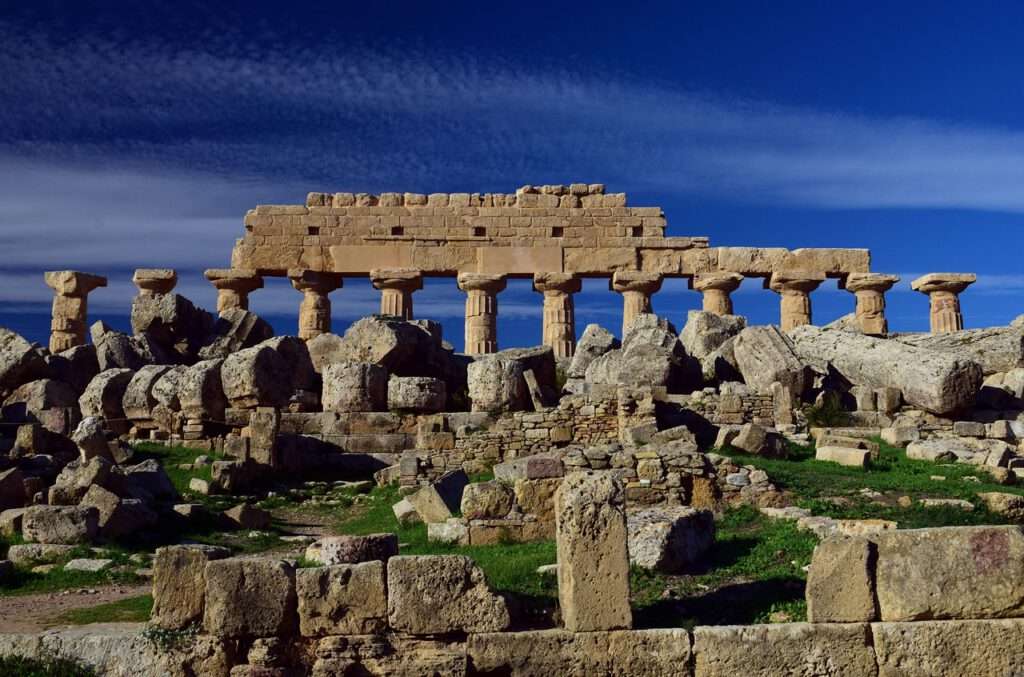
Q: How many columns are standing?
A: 12